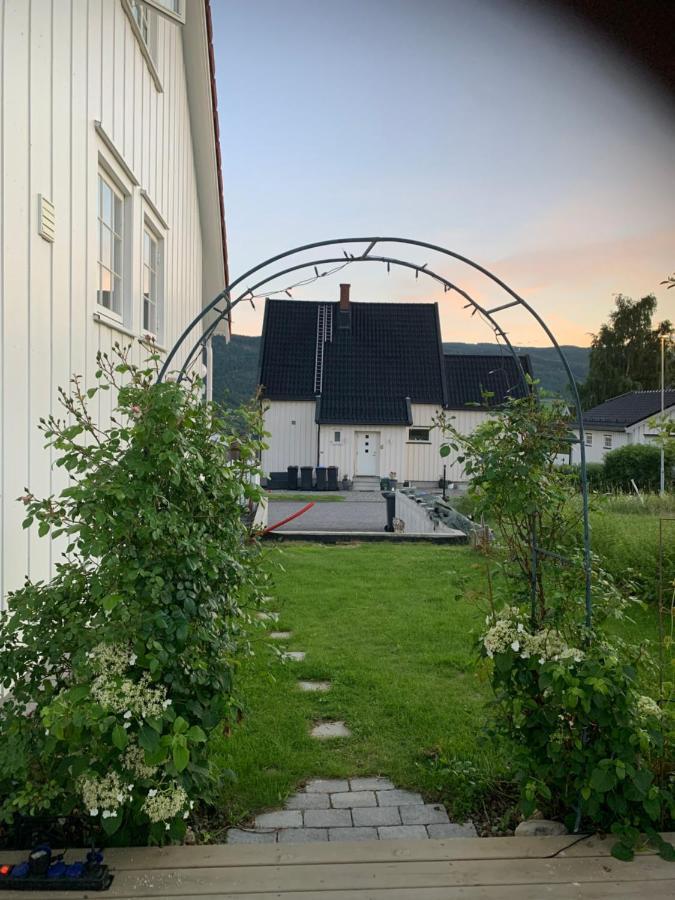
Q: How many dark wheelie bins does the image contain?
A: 5